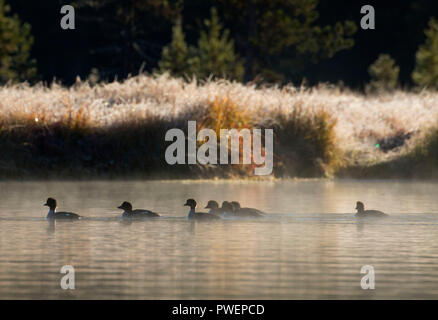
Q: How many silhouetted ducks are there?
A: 7